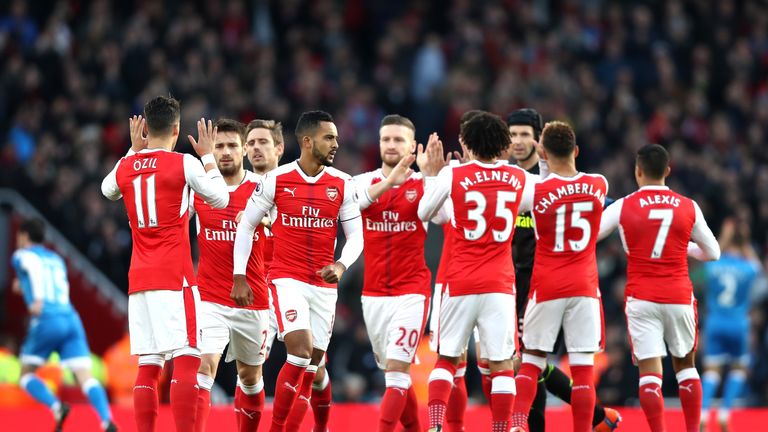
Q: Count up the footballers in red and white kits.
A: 9